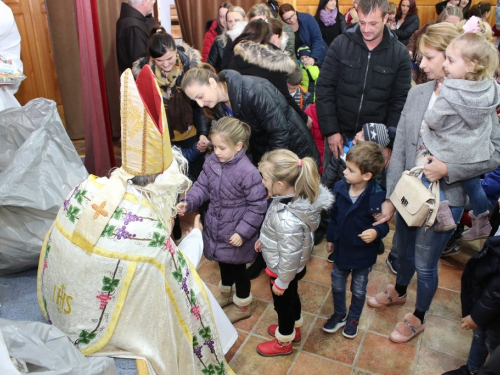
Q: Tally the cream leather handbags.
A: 1